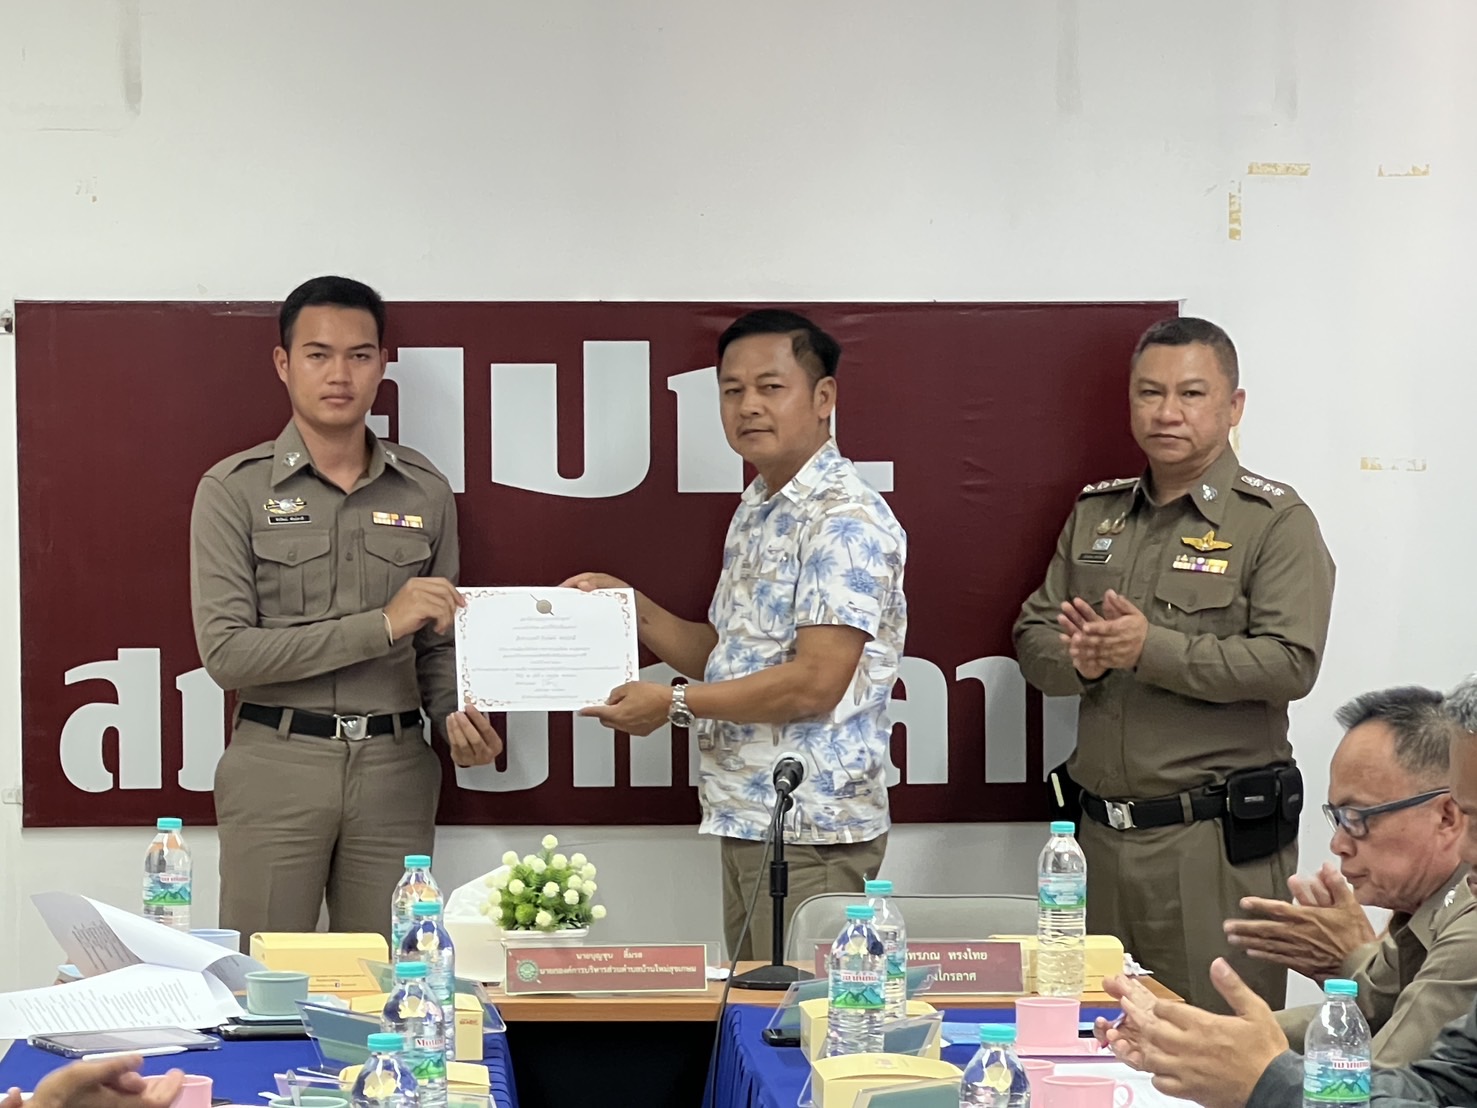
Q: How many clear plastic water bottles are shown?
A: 10